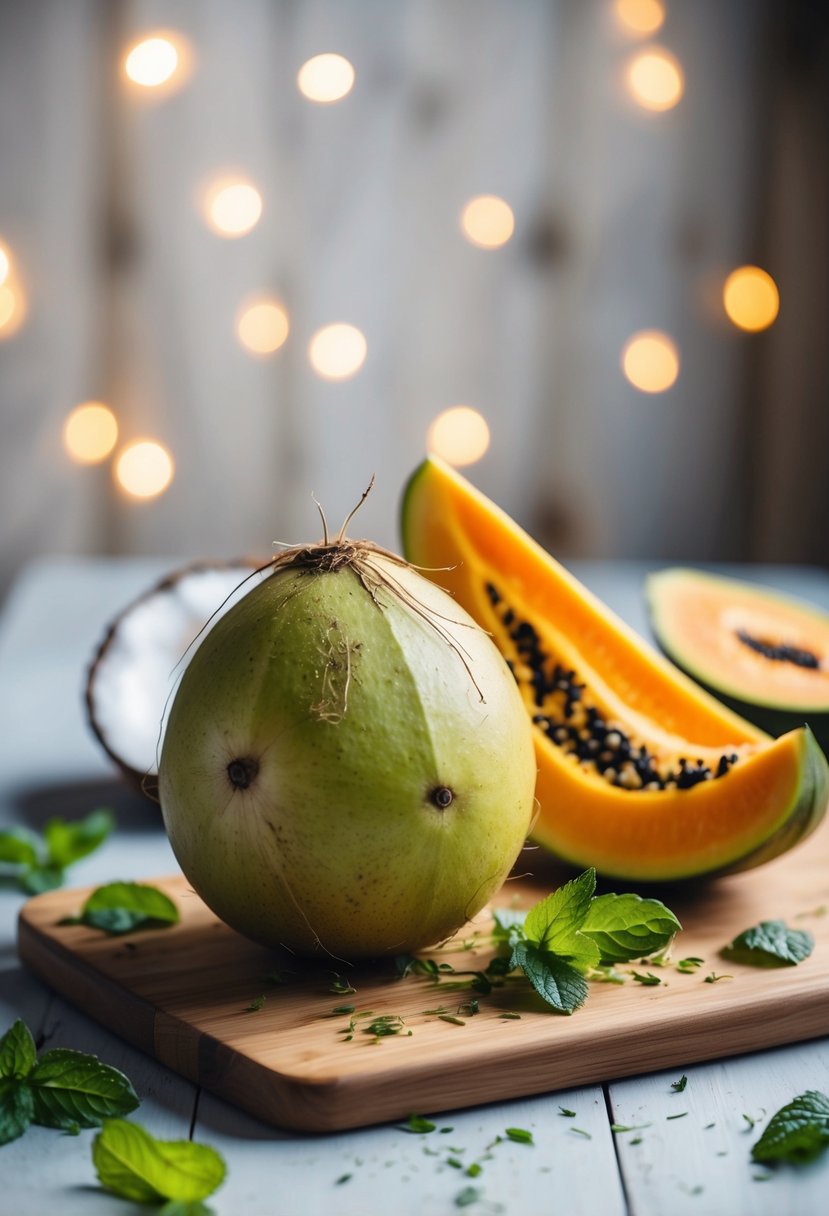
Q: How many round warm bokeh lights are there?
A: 15